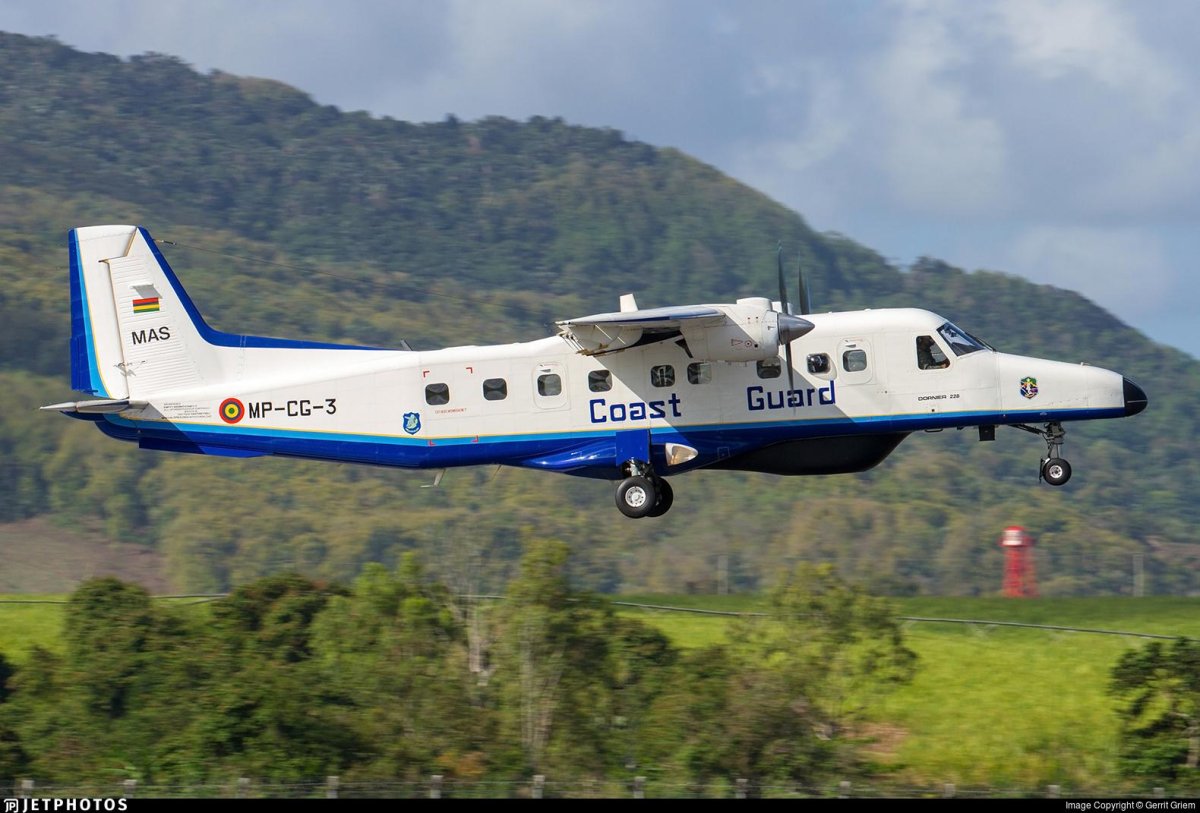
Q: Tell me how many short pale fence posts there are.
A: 12